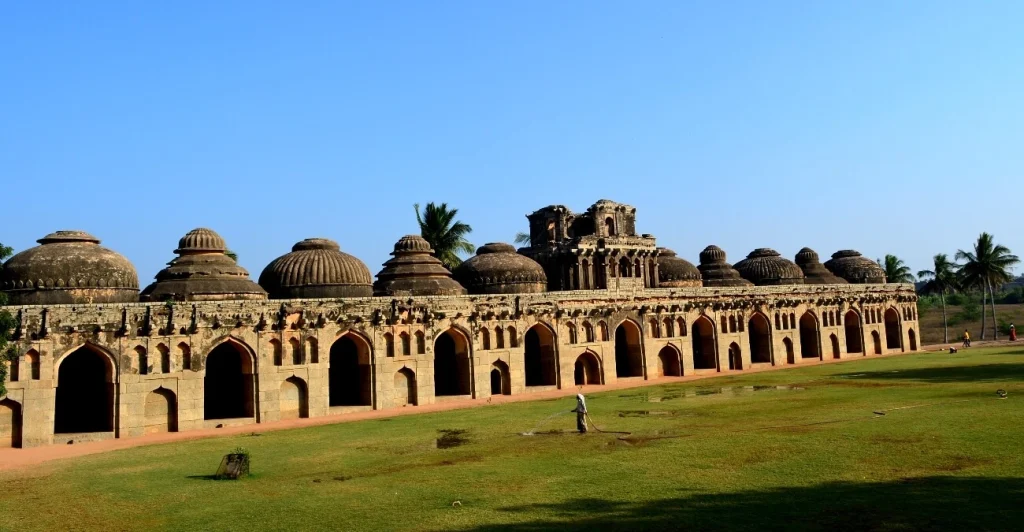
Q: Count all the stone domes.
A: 10